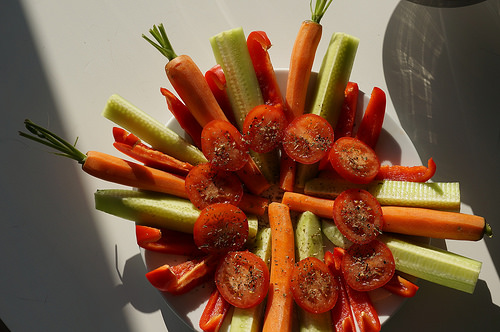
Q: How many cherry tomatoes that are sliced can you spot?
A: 10